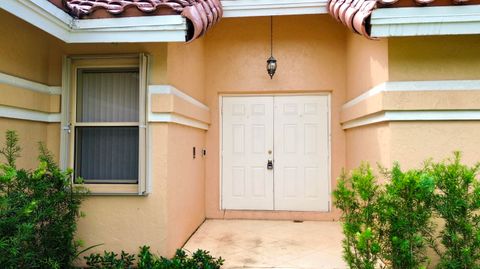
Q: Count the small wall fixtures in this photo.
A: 2